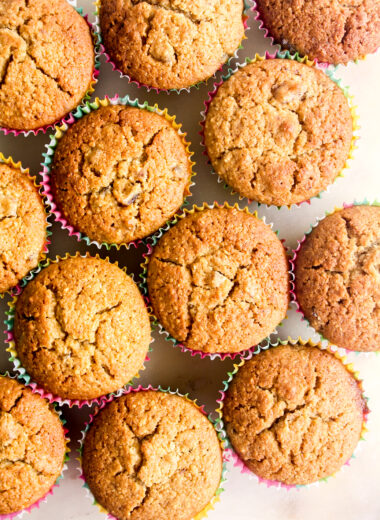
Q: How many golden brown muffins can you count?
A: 12